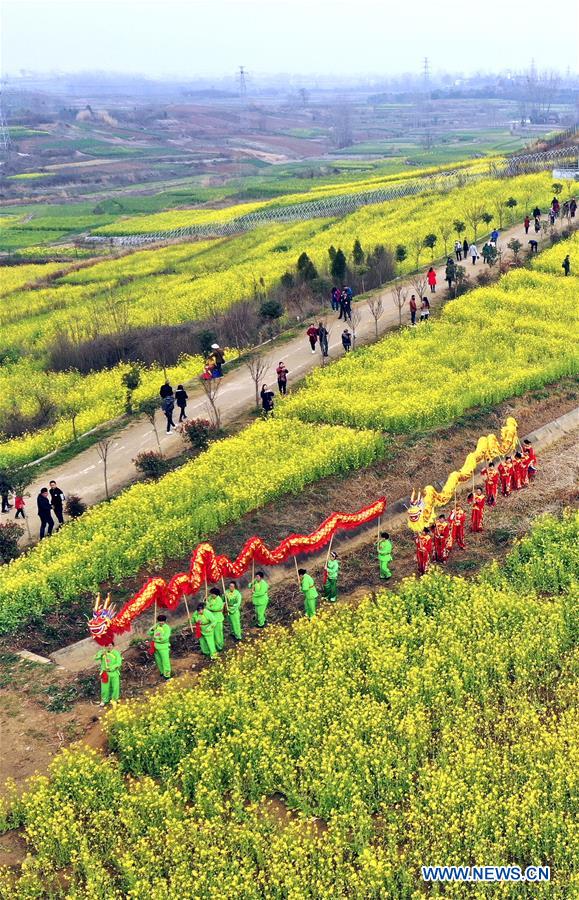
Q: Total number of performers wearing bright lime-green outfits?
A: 9